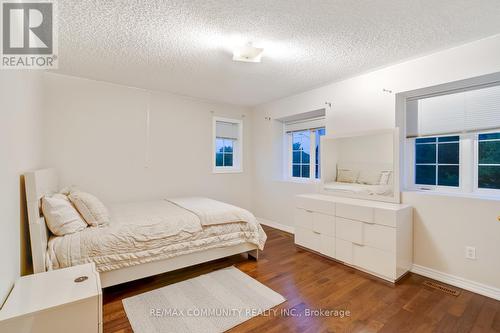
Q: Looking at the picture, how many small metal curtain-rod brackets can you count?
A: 5